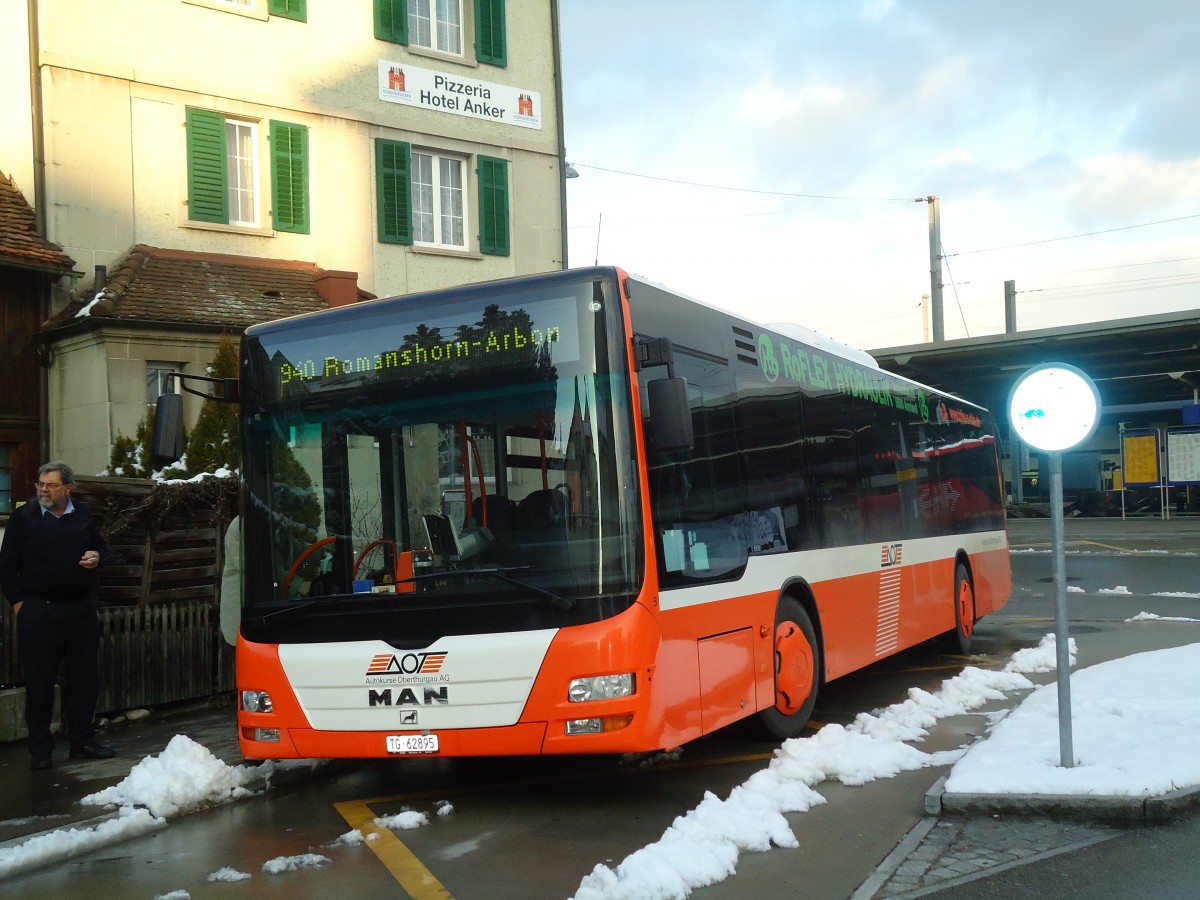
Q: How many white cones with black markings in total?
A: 0